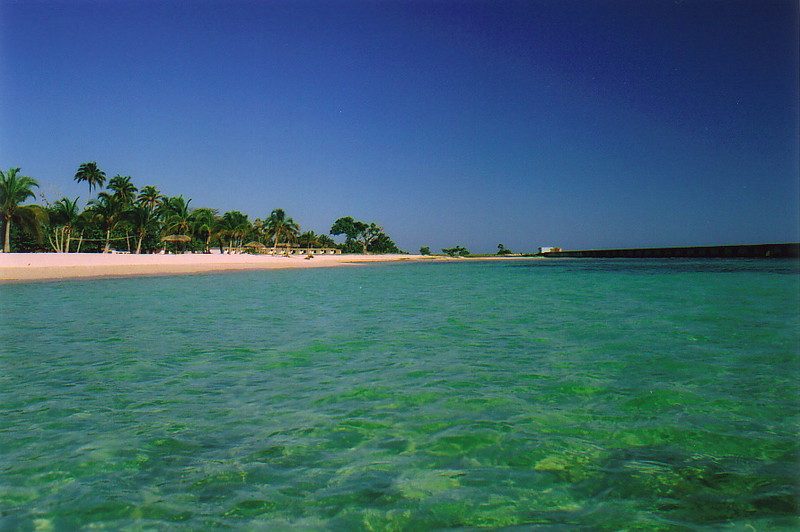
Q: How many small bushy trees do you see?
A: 3